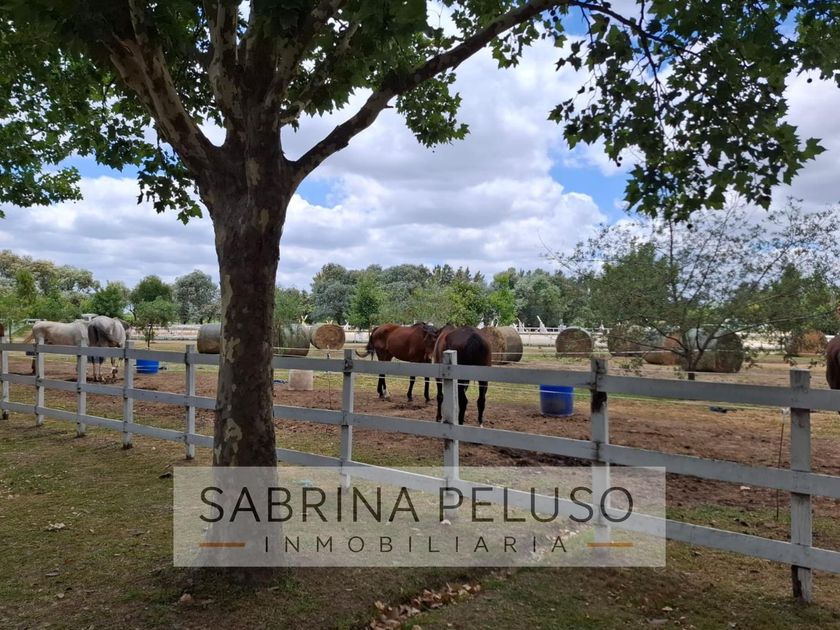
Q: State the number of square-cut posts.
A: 9